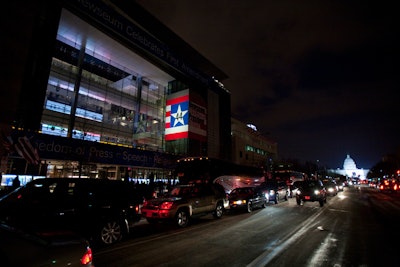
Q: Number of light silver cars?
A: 1